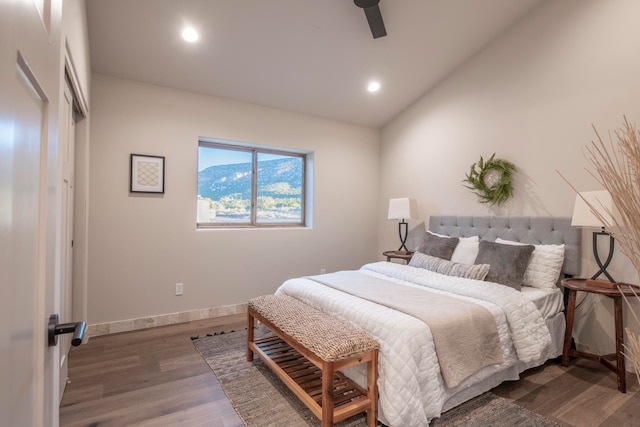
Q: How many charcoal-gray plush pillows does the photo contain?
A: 2